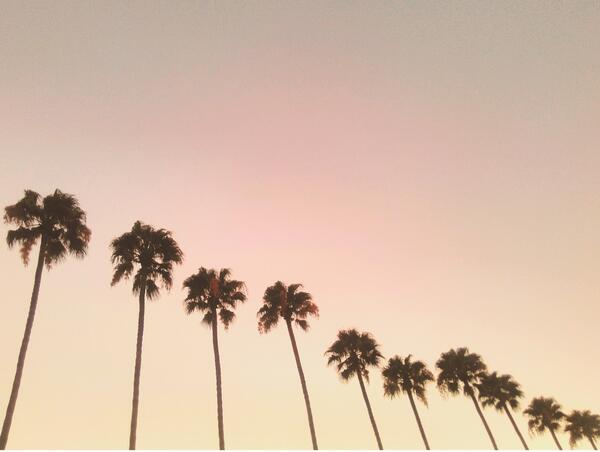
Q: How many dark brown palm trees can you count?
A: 10